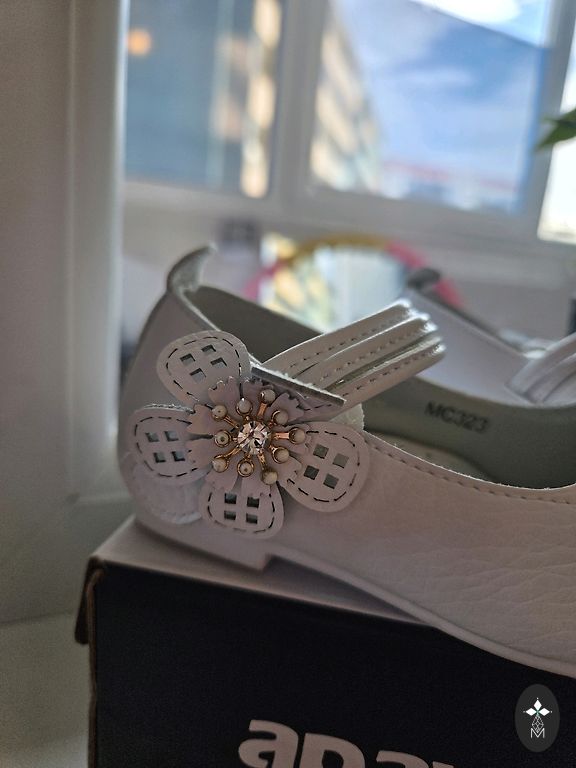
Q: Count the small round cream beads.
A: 10